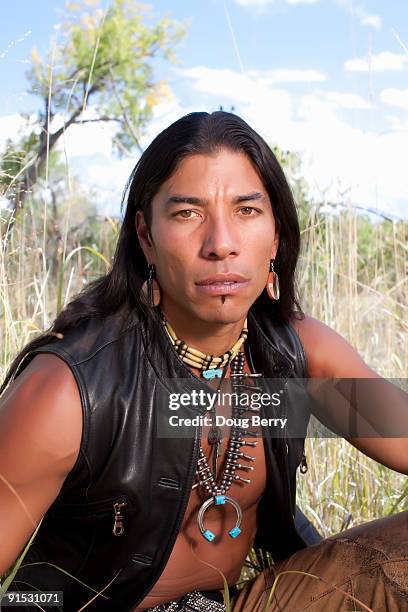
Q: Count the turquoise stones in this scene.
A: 4